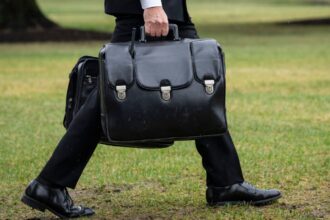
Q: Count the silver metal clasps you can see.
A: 3